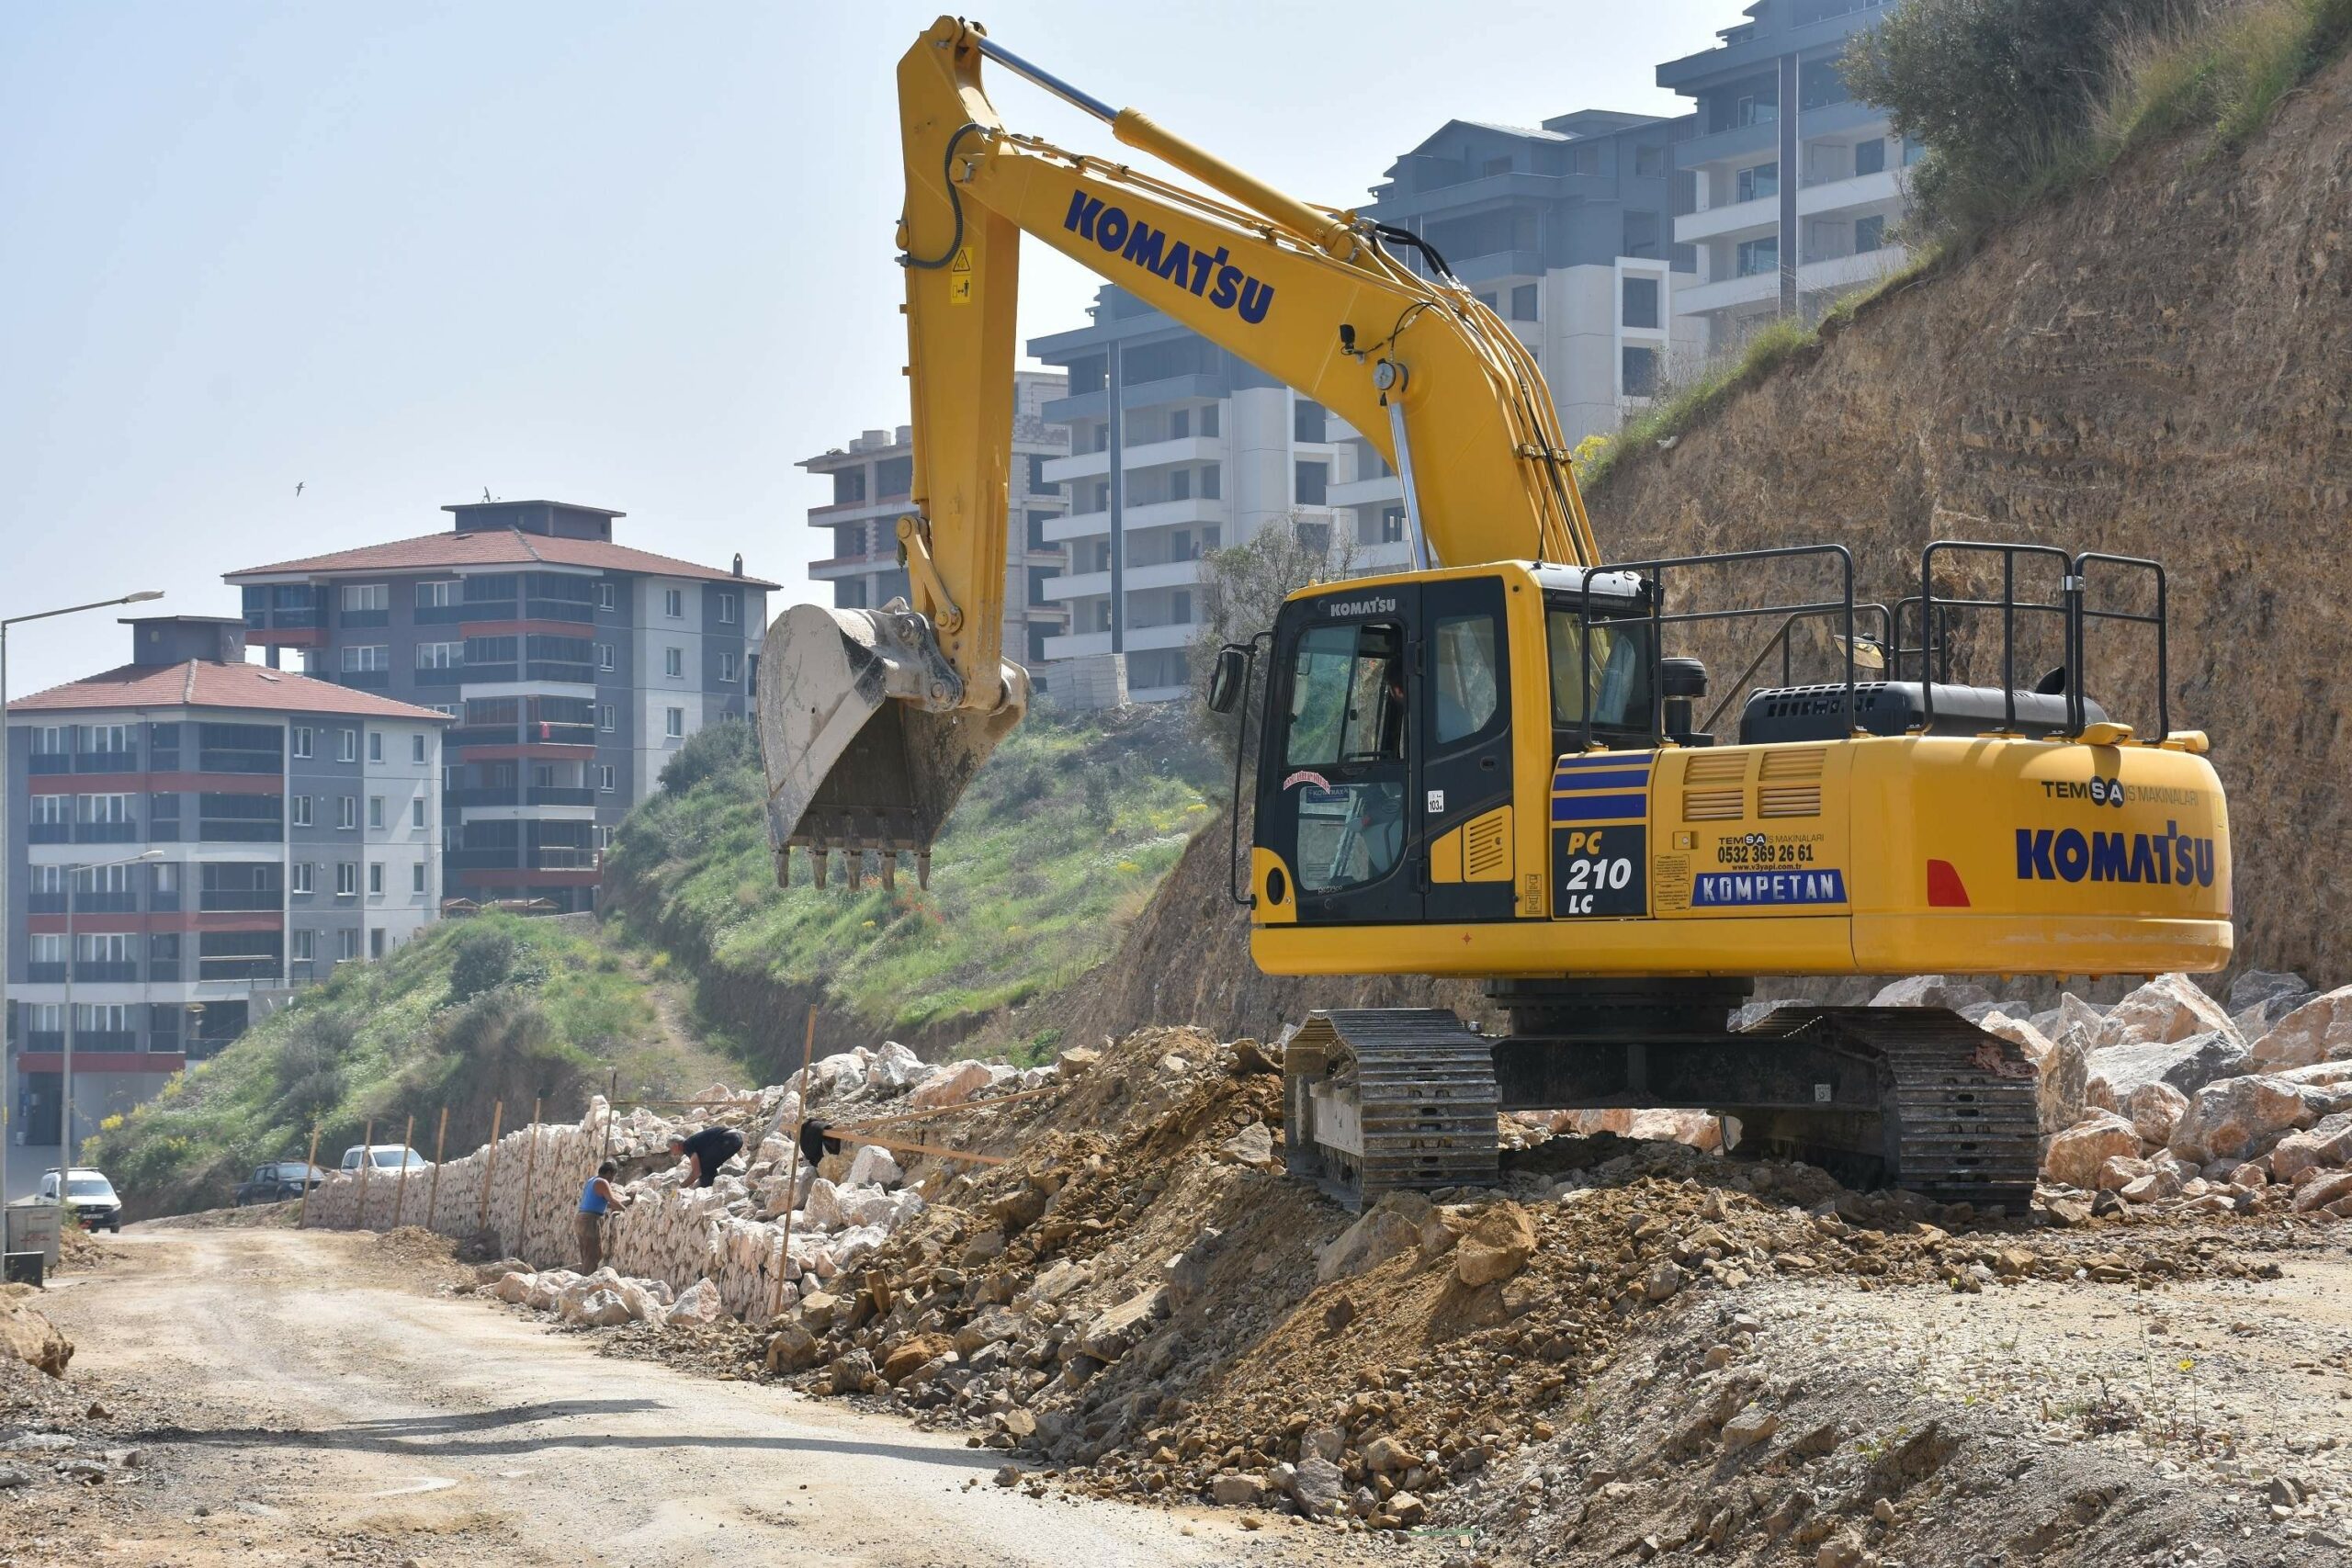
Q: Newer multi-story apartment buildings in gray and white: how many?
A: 3